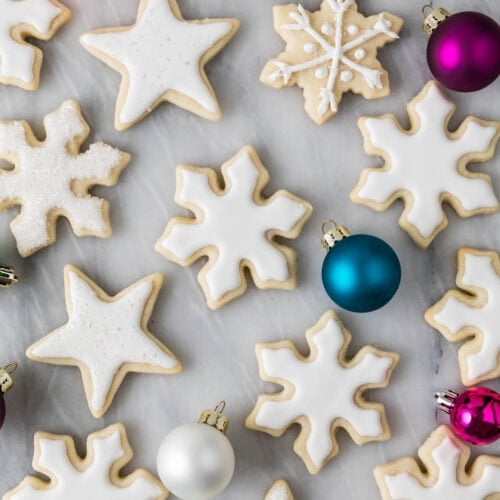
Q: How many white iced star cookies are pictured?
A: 2